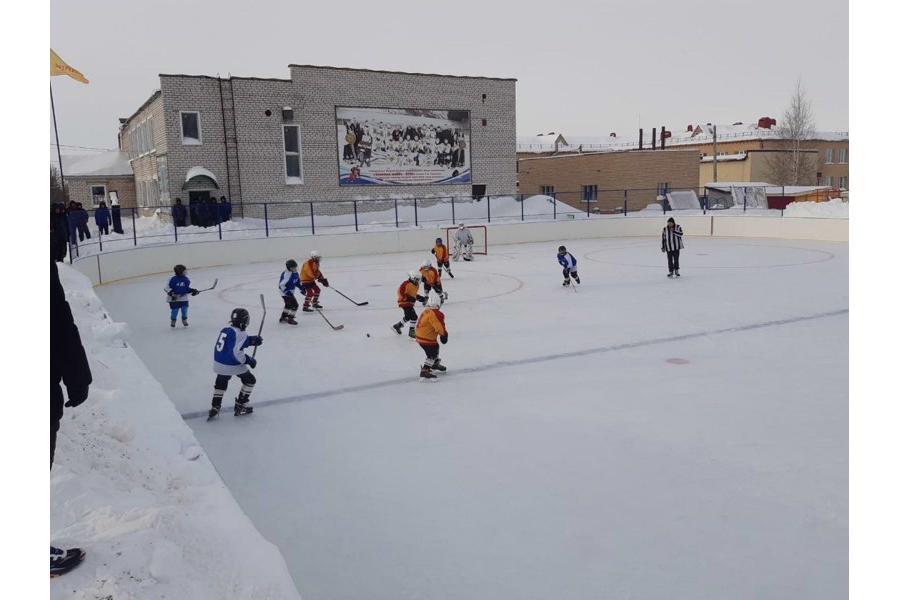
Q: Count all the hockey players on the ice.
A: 10